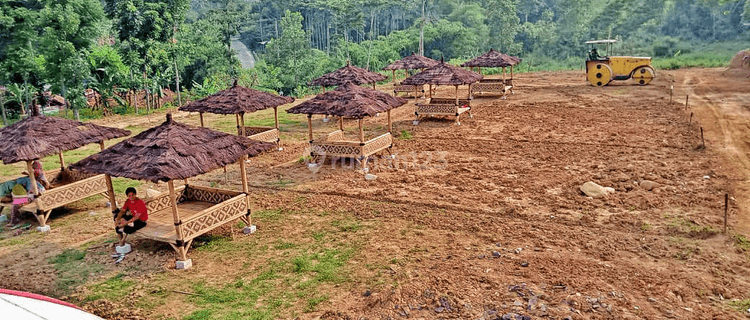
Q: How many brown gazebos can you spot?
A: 8